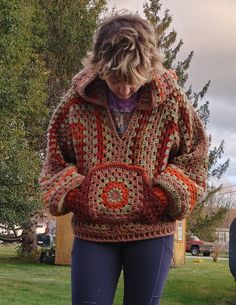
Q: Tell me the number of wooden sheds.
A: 1